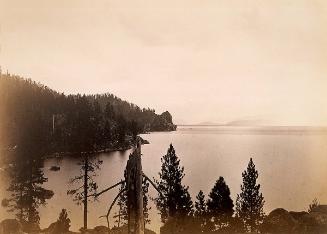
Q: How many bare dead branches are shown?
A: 3